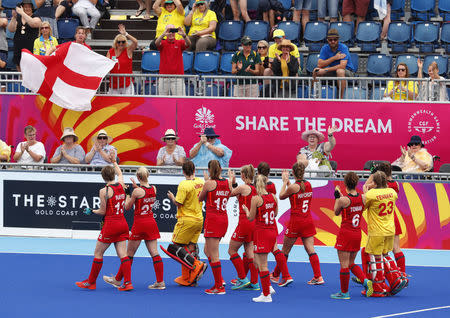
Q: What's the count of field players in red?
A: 9